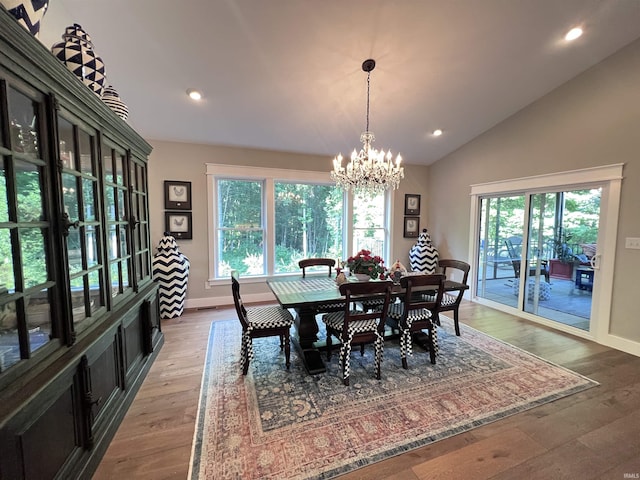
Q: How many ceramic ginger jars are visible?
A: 5